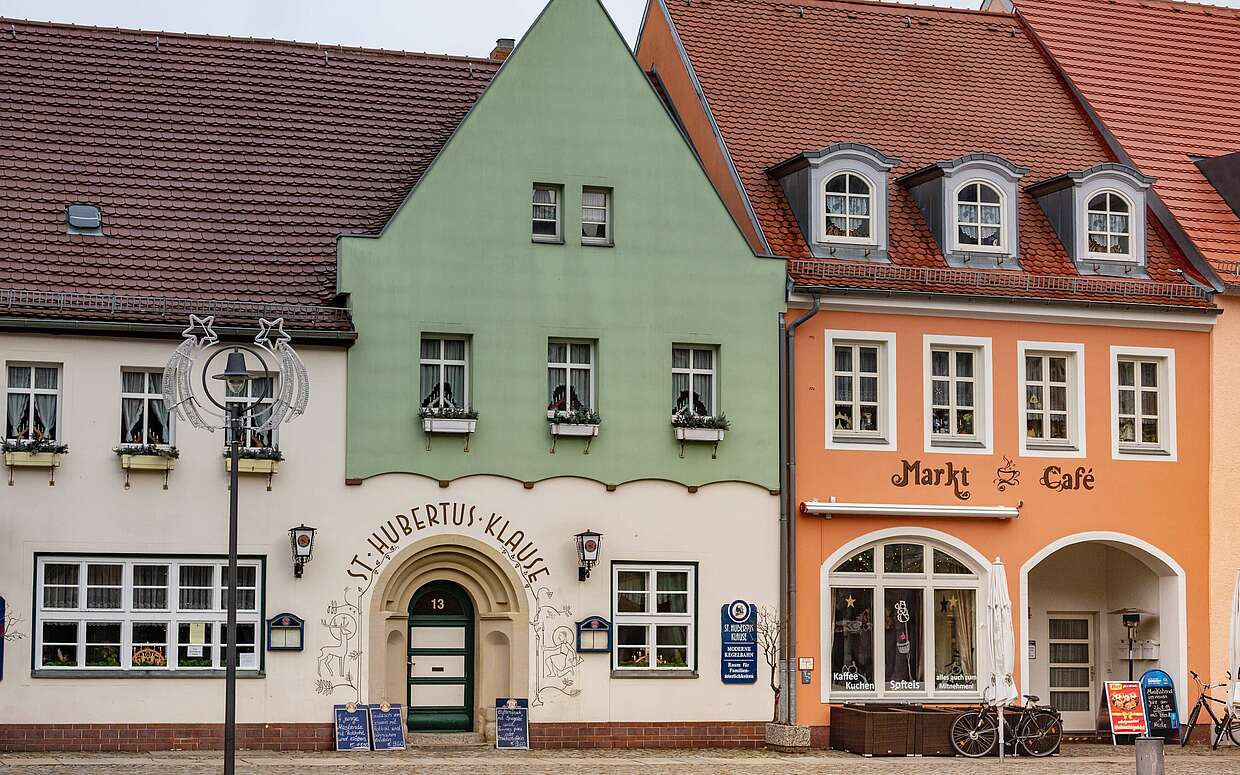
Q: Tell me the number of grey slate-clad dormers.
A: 3